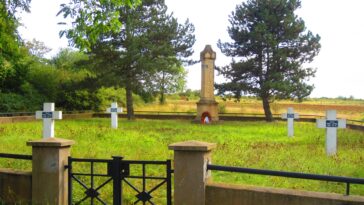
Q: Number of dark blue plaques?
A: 4